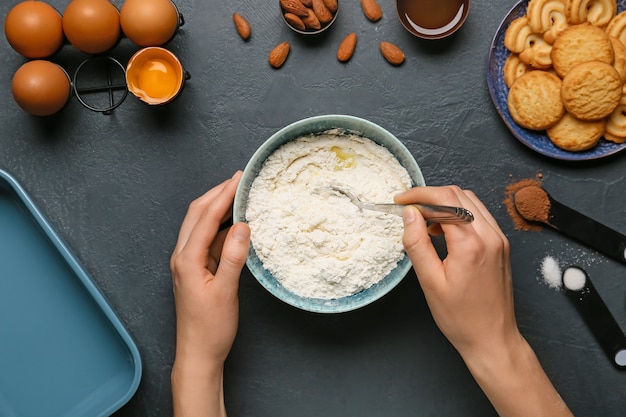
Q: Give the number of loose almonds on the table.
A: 5